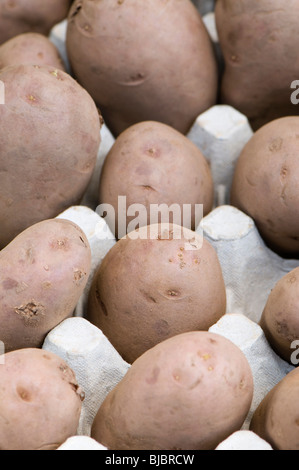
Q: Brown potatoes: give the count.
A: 13